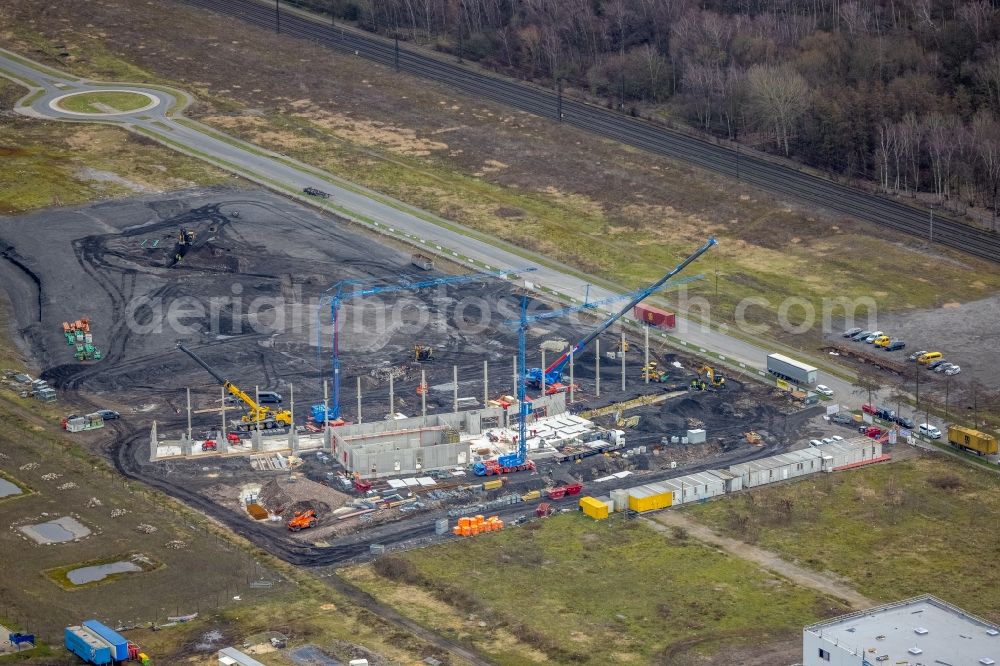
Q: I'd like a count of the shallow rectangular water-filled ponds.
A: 3